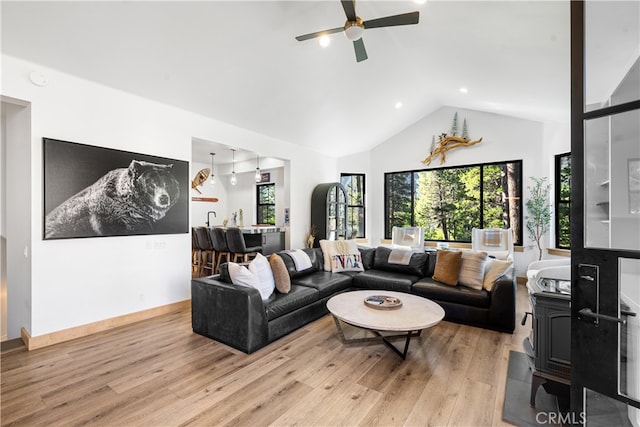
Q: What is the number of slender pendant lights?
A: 3